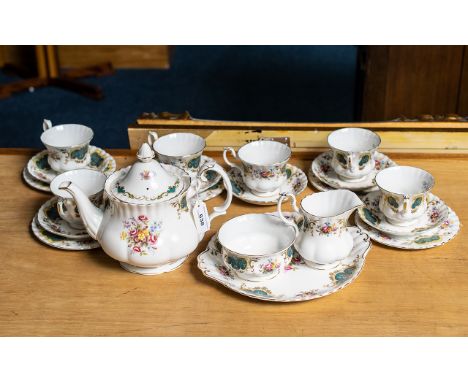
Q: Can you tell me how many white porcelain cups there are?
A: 6